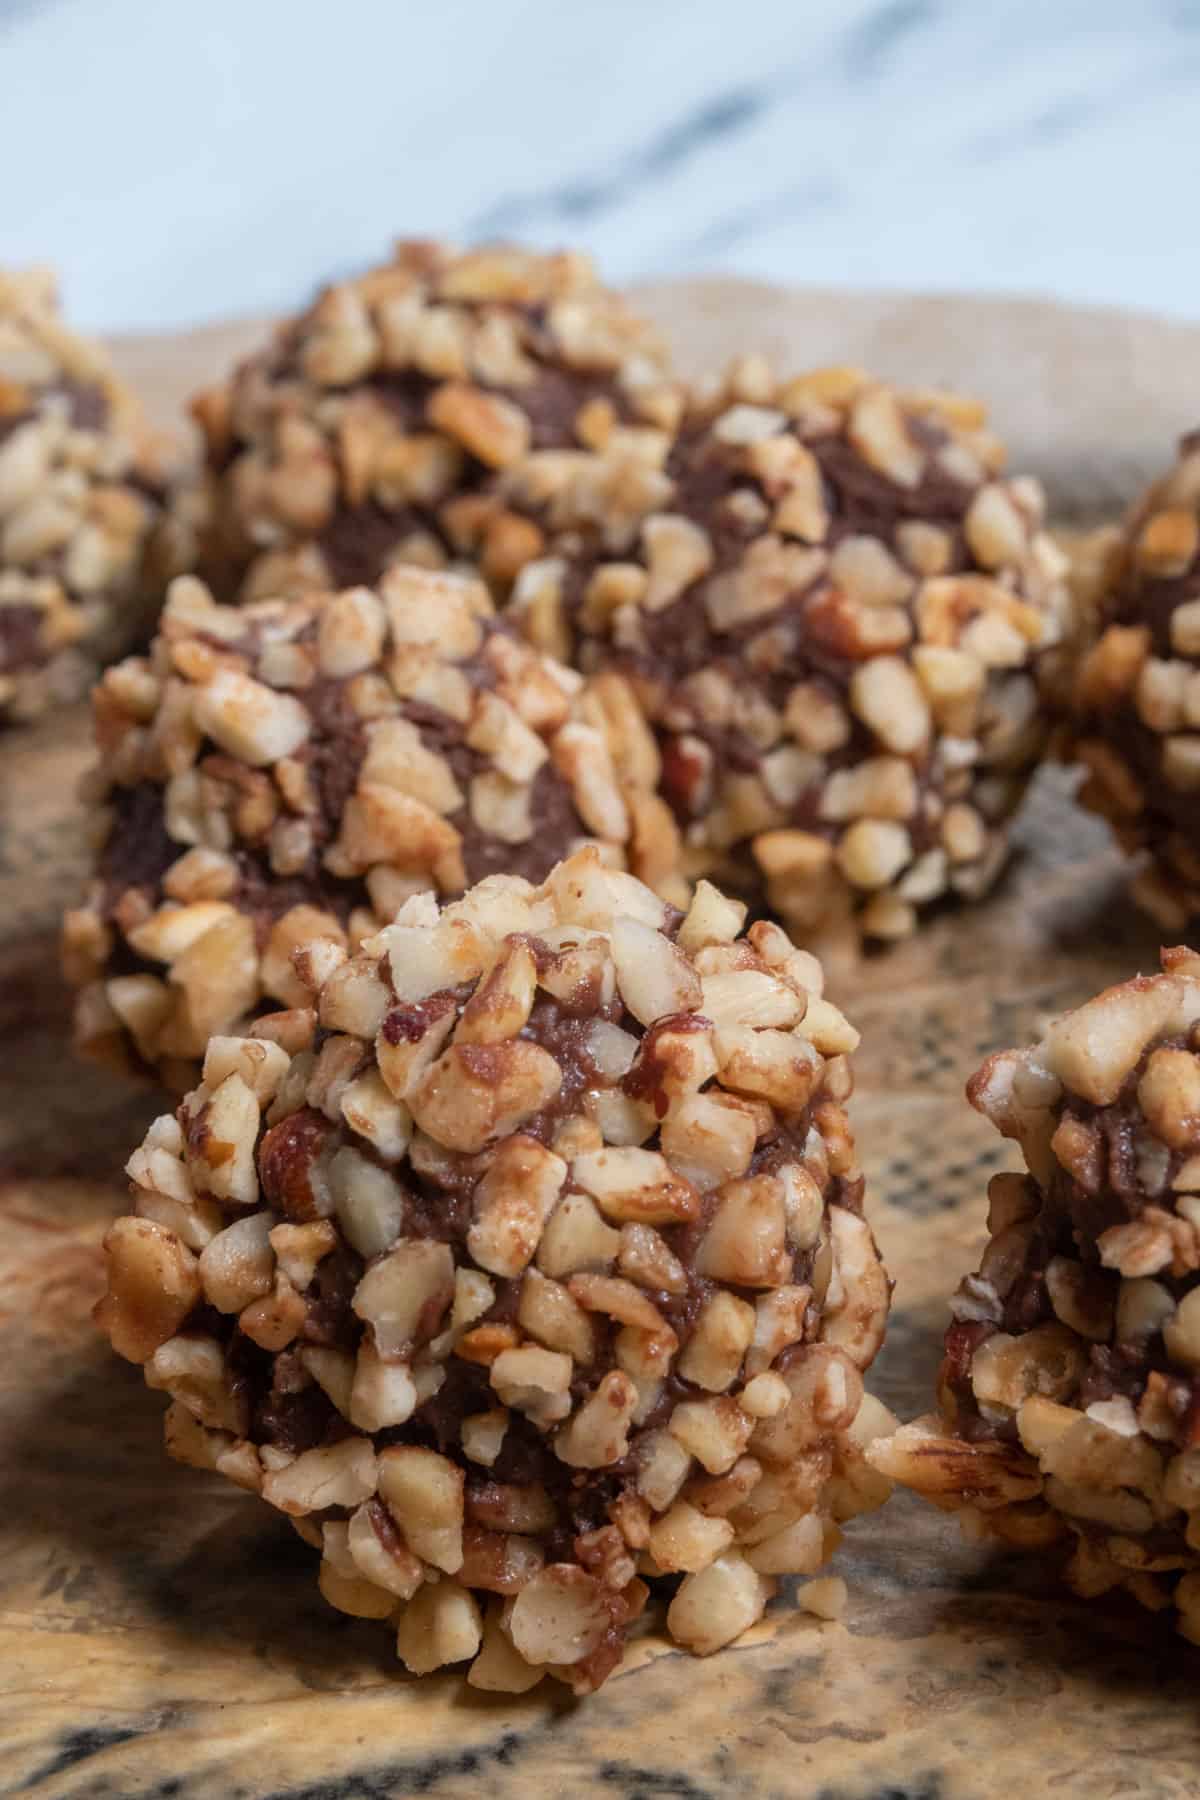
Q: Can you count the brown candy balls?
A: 7